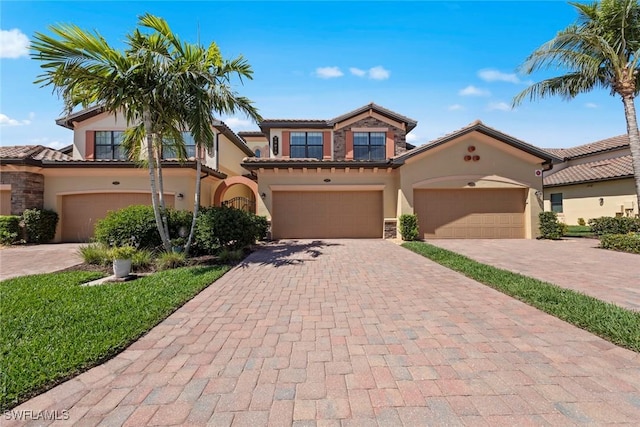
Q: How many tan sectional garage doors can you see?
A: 3